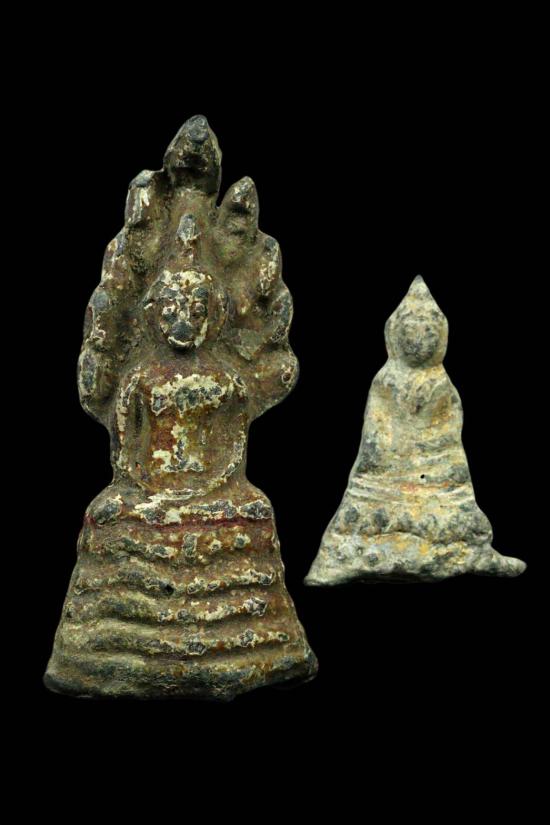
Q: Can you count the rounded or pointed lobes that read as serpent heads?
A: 9